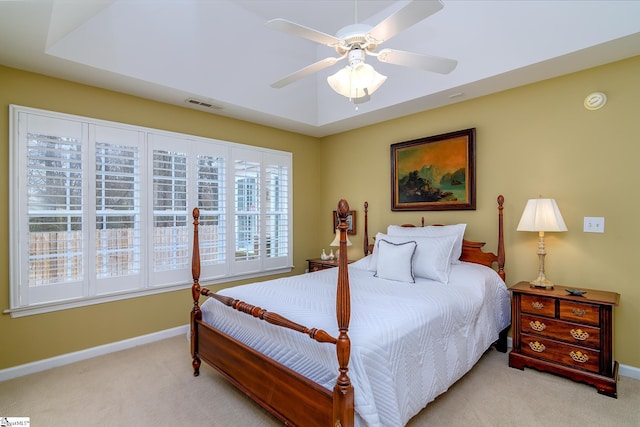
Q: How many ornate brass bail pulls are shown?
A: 6